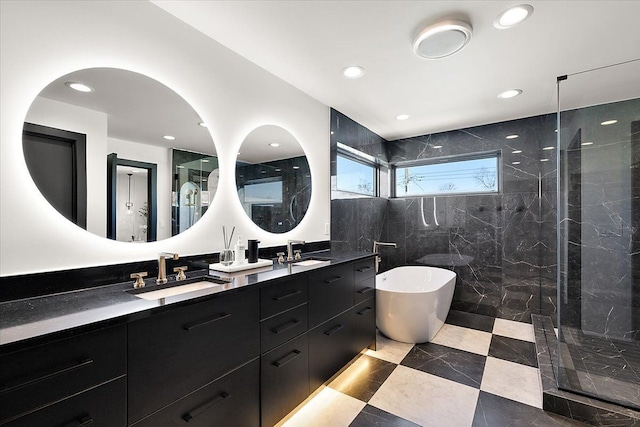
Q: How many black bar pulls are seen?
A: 12